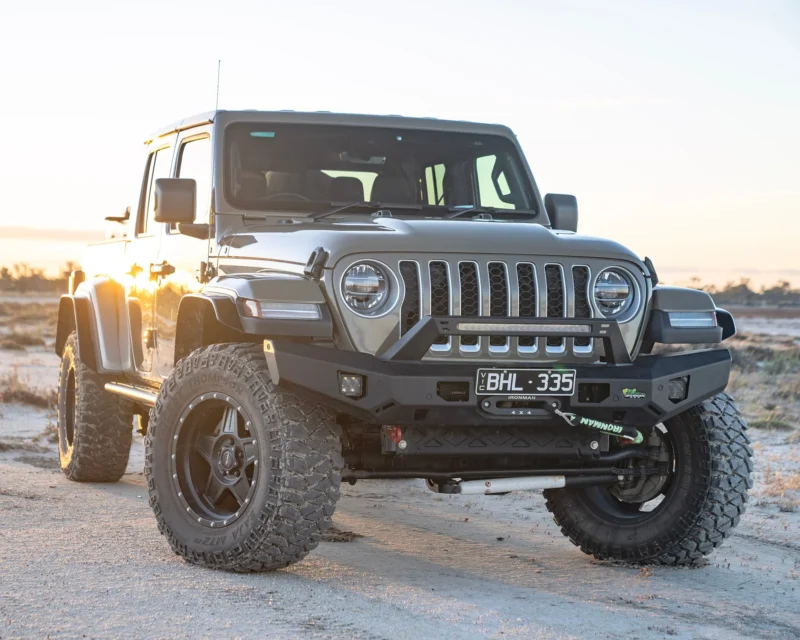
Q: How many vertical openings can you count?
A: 7